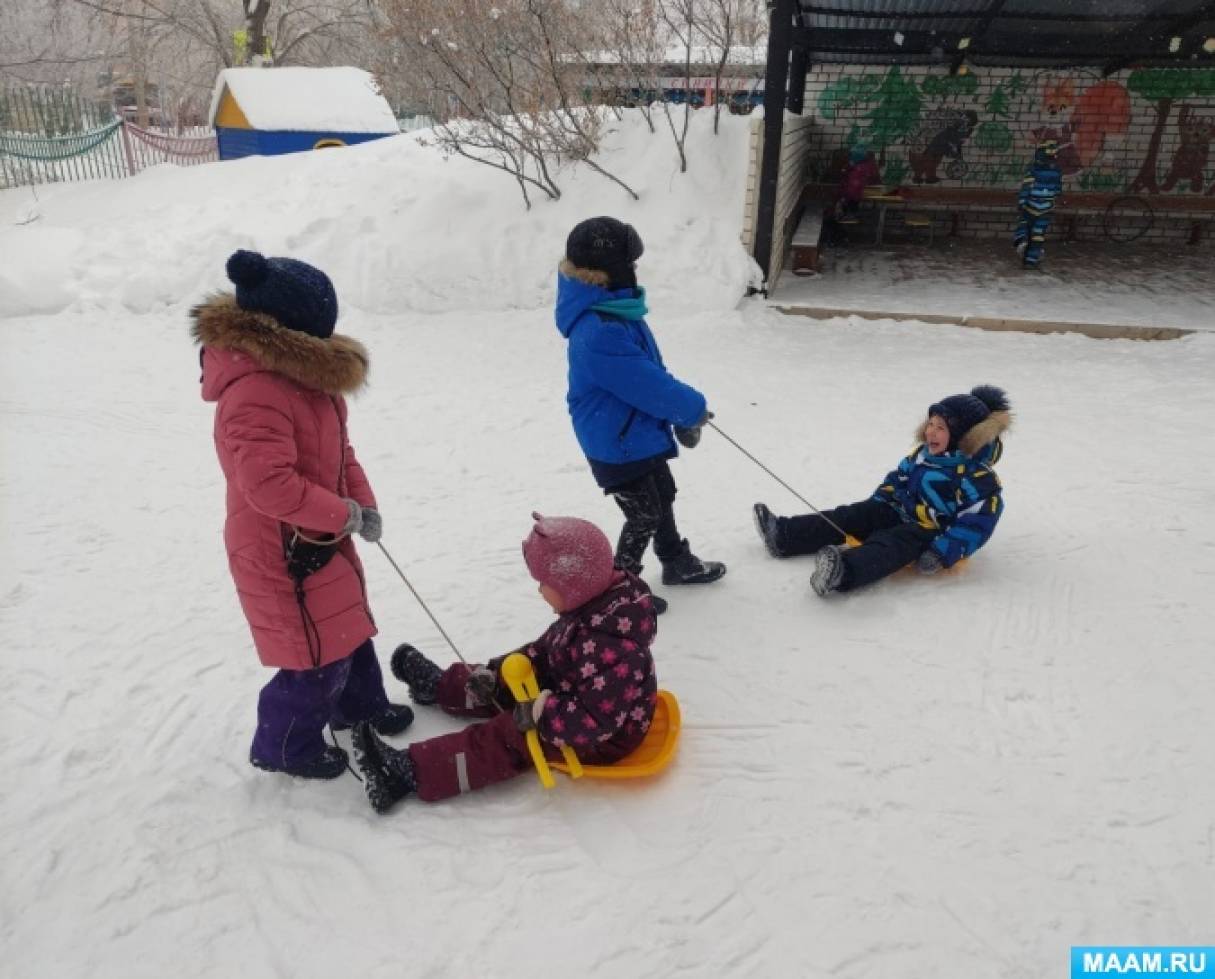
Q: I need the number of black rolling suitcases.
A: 0